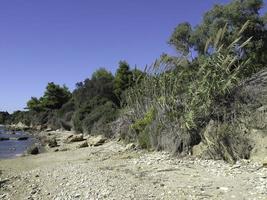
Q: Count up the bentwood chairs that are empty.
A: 0